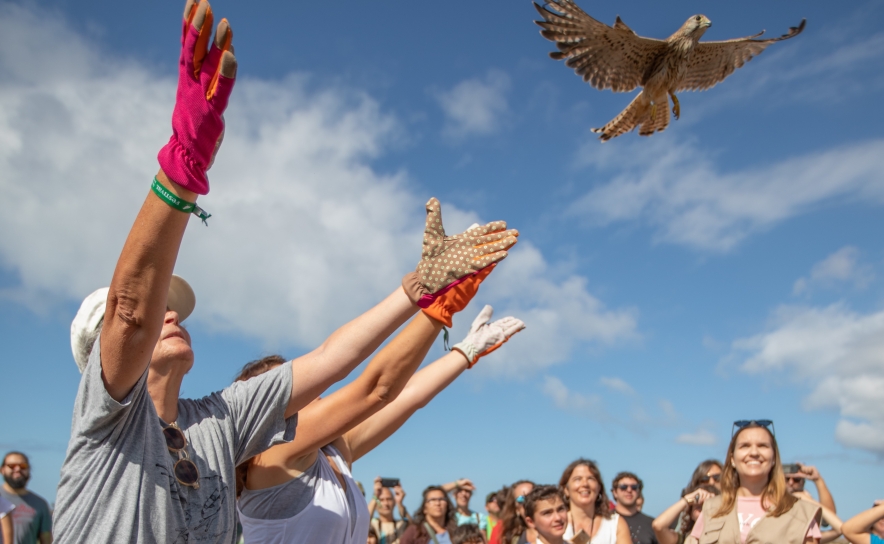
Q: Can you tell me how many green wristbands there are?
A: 1